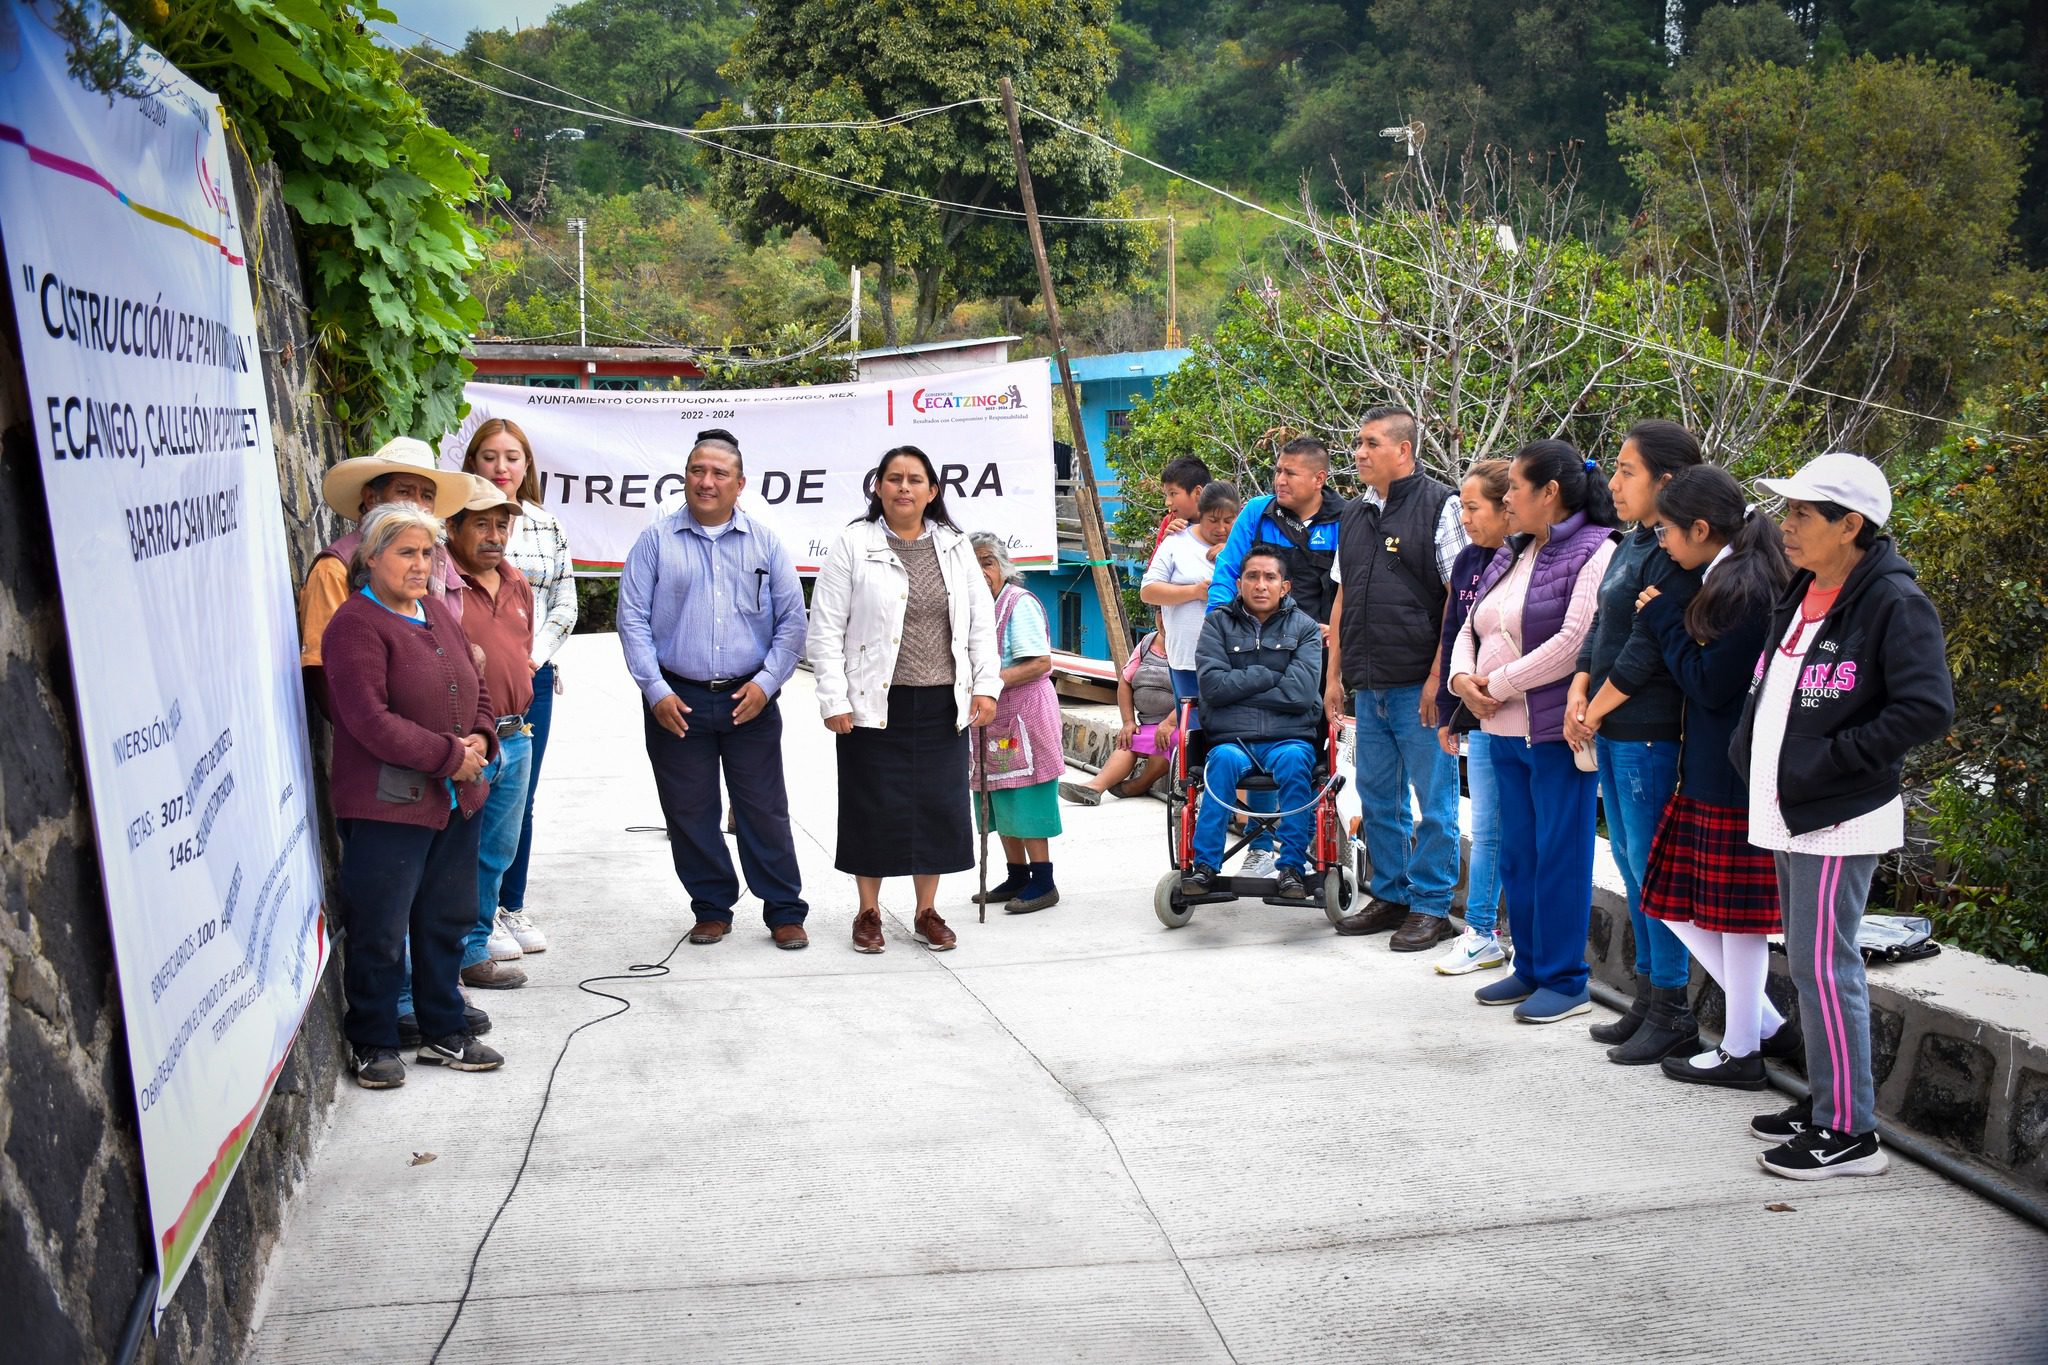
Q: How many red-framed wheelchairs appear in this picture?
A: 1